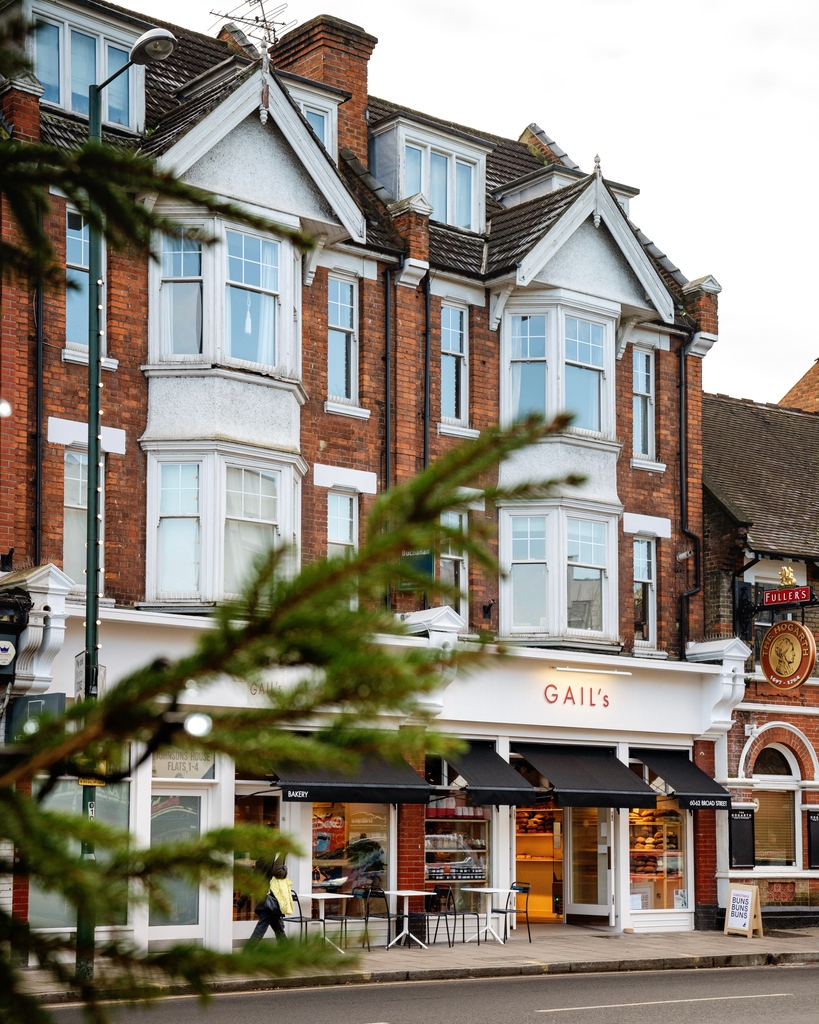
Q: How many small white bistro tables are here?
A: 3